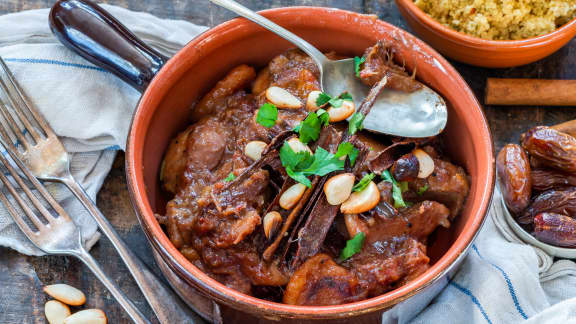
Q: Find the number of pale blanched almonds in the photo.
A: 13